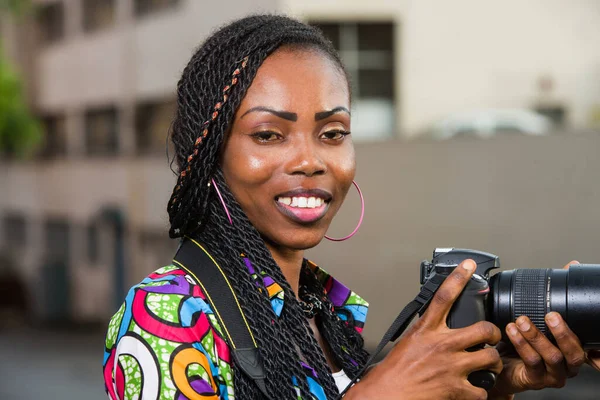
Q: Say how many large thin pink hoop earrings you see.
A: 2